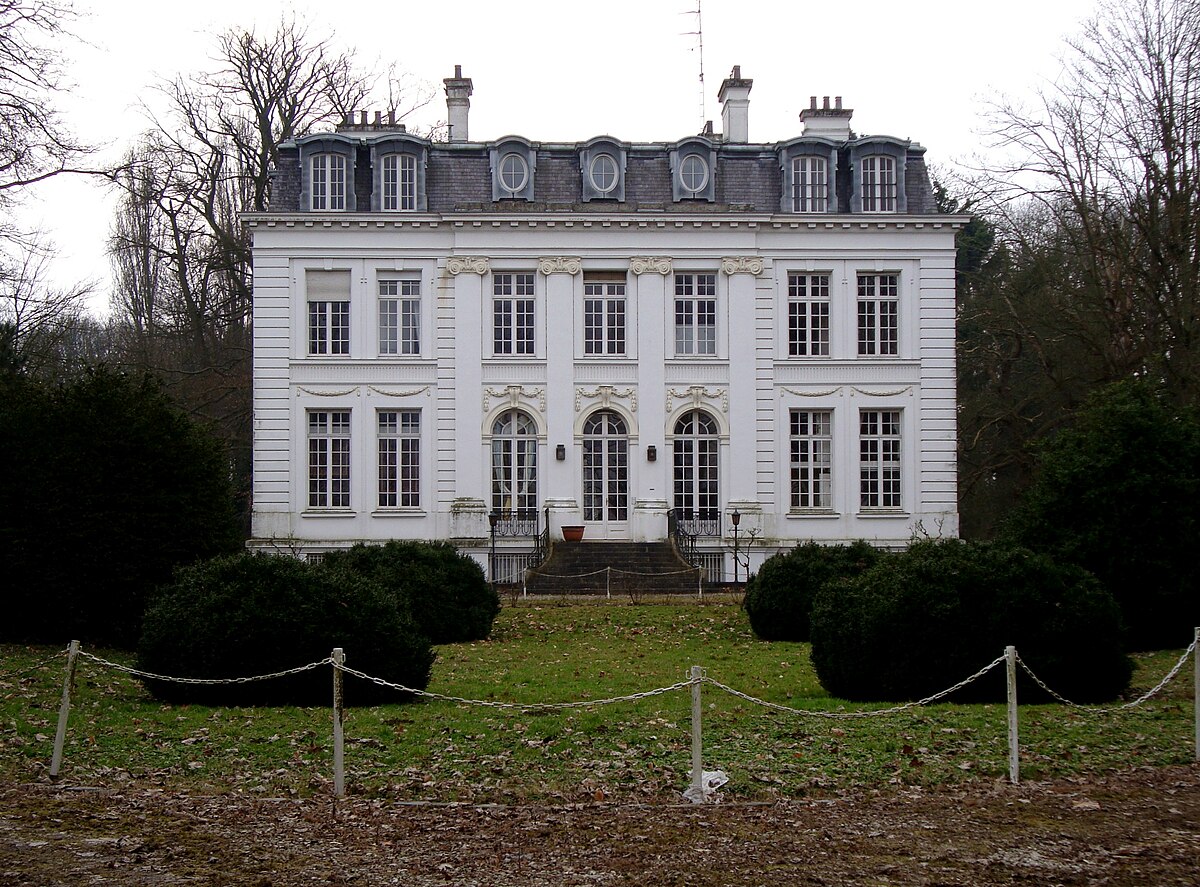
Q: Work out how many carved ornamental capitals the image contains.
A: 4